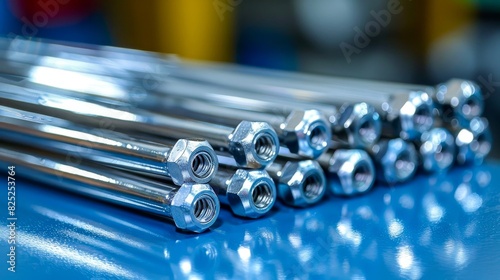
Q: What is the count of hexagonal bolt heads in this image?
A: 13